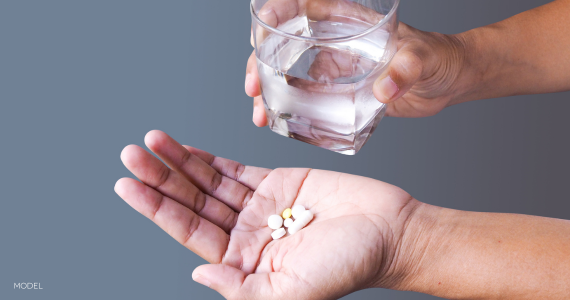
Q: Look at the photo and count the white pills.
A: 5